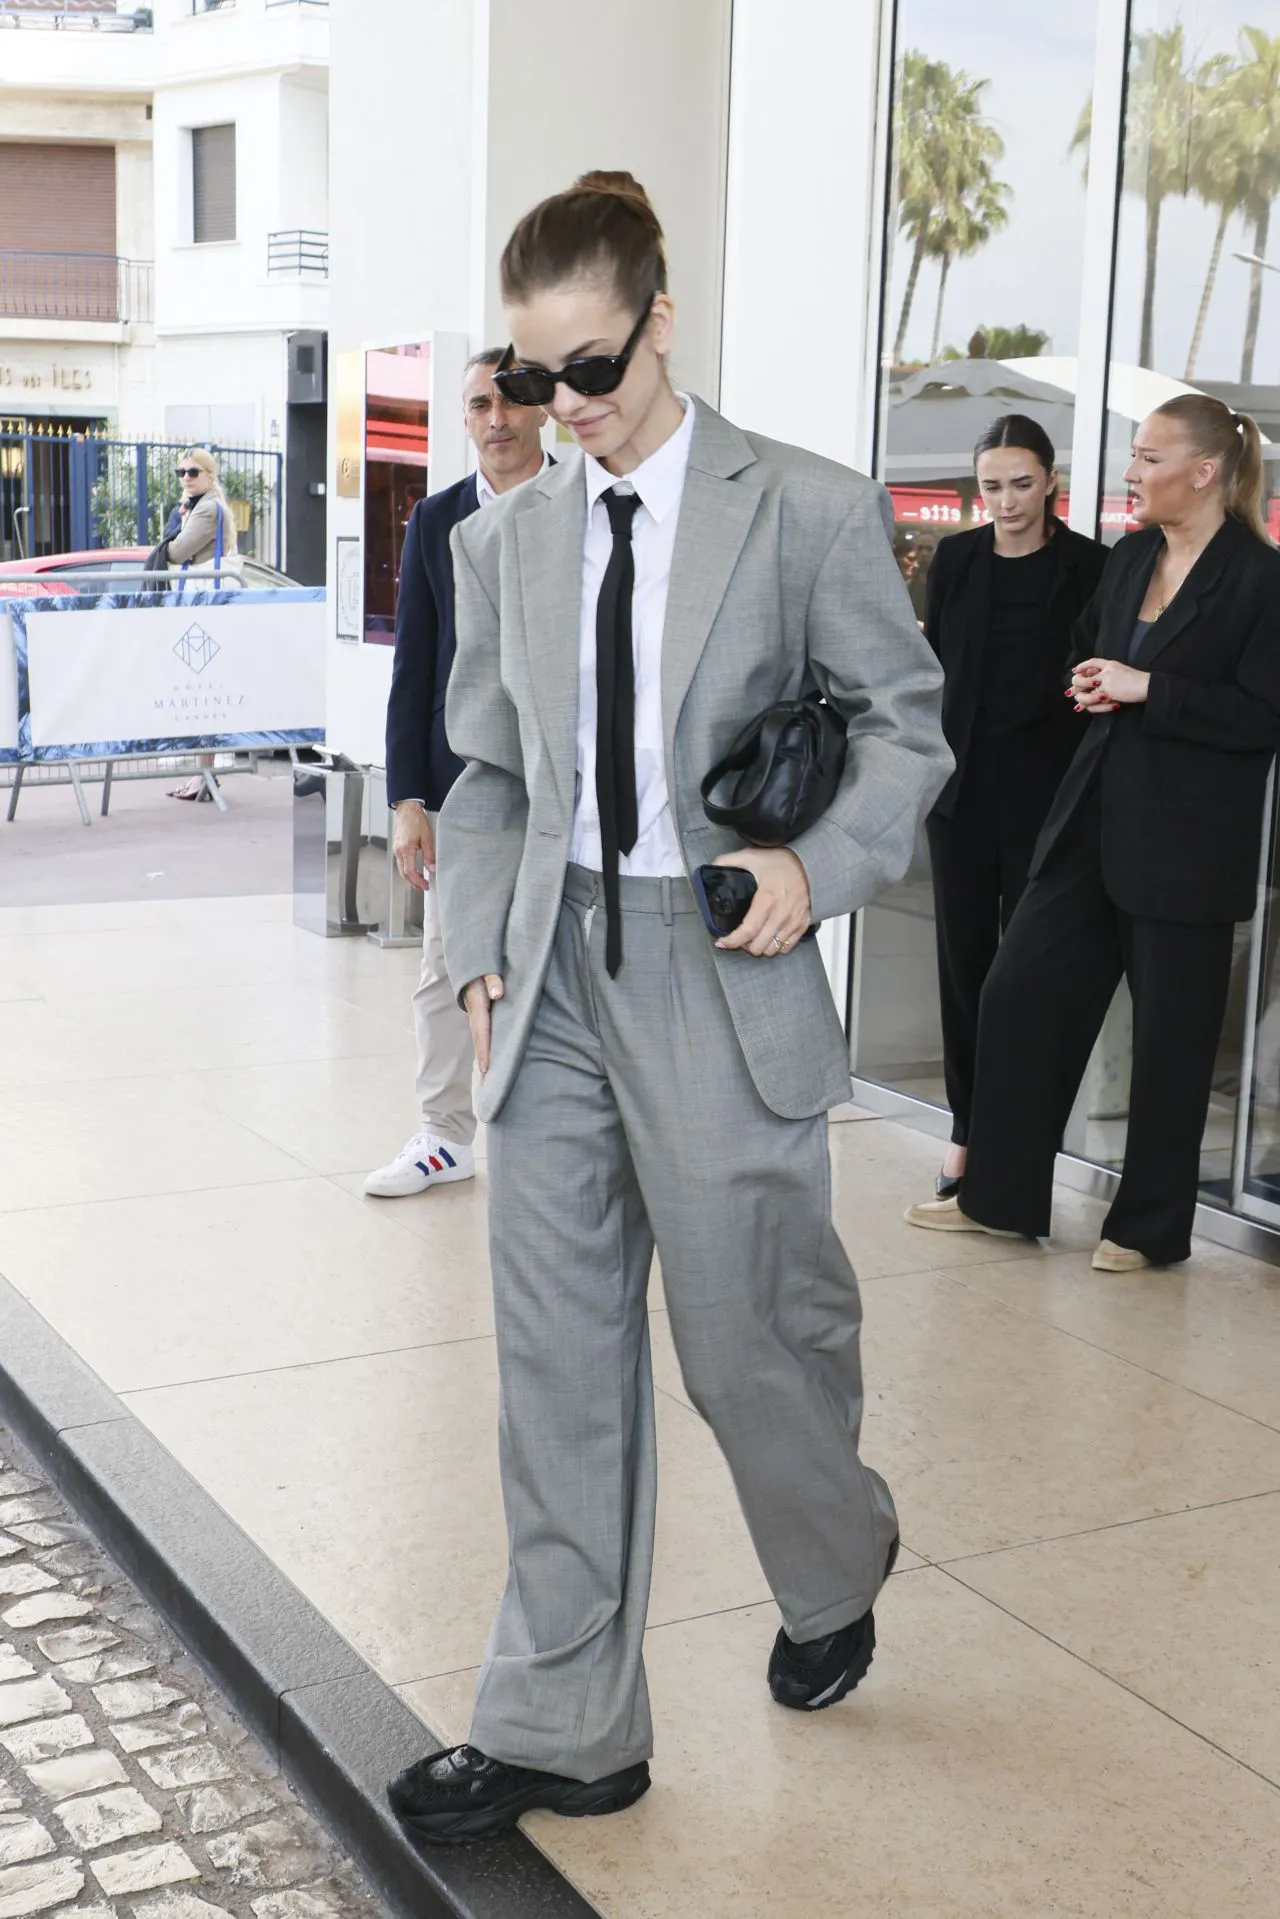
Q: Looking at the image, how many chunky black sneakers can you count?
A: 2